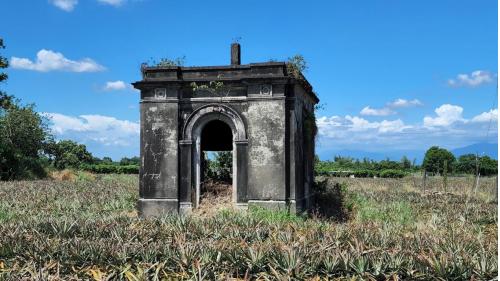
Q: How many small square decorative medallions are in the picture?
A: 2